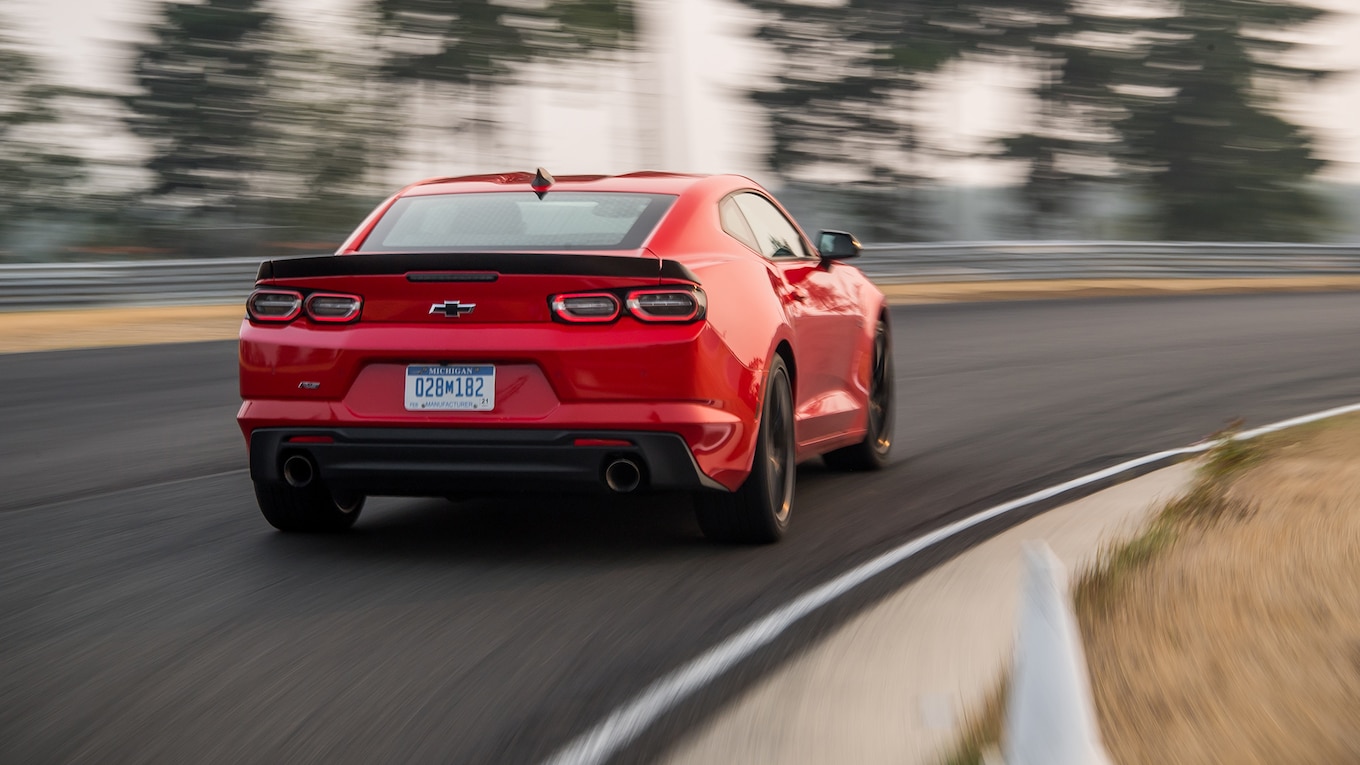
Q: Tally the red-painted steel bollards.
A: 0